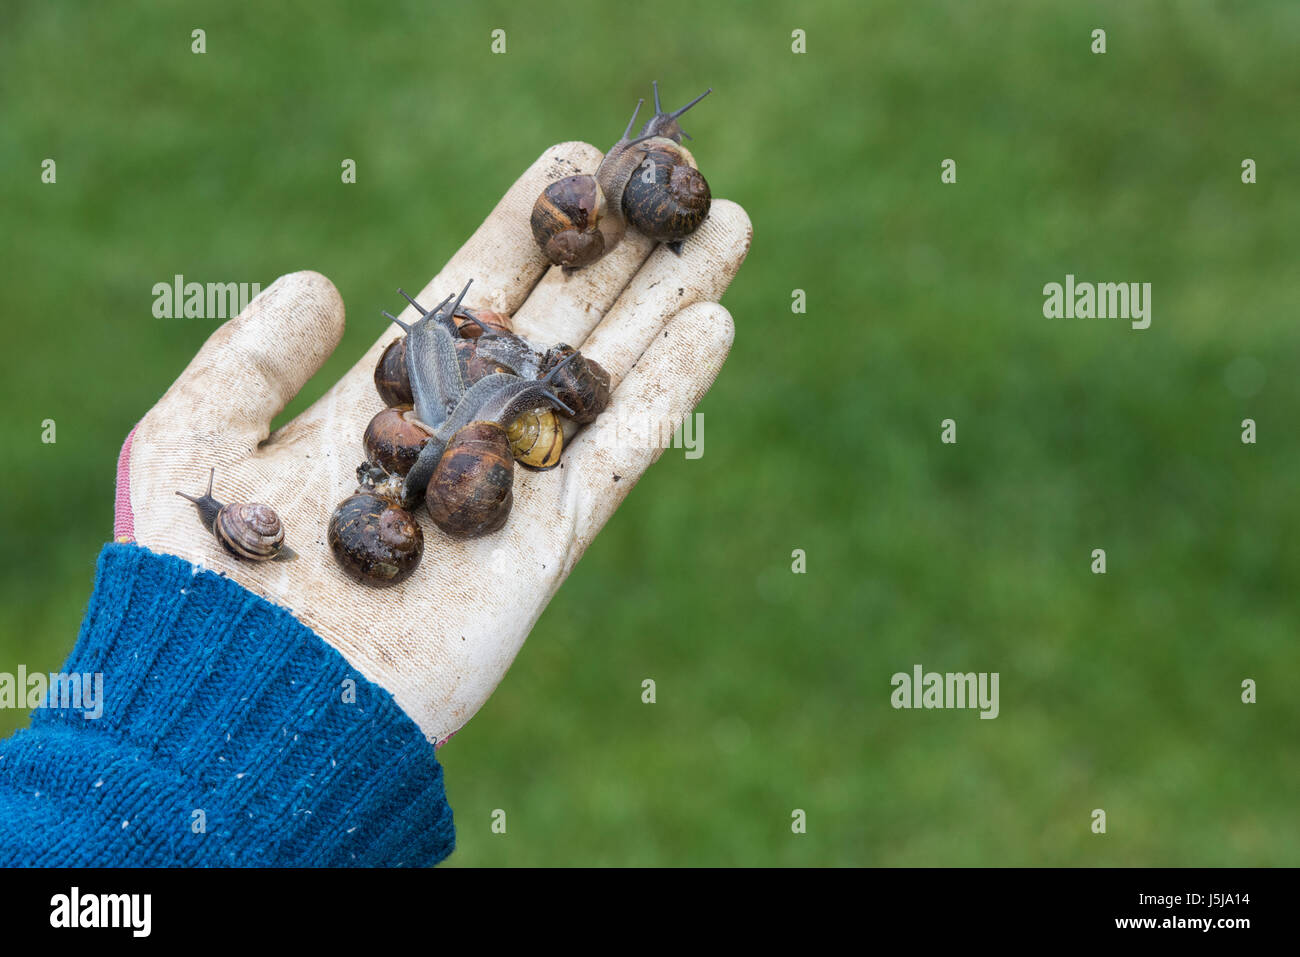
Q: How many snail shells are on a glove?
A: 11